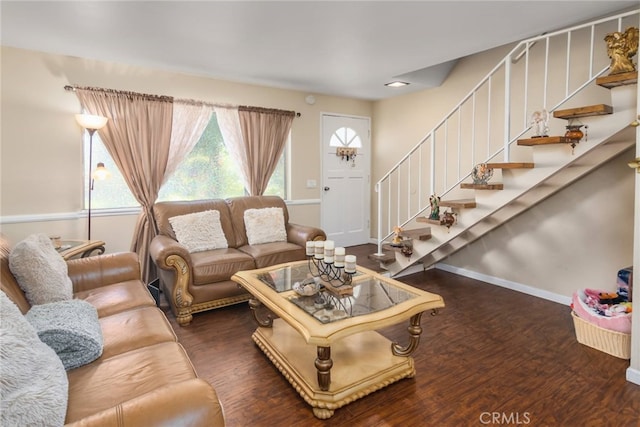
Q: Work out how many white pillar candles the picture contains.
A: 5